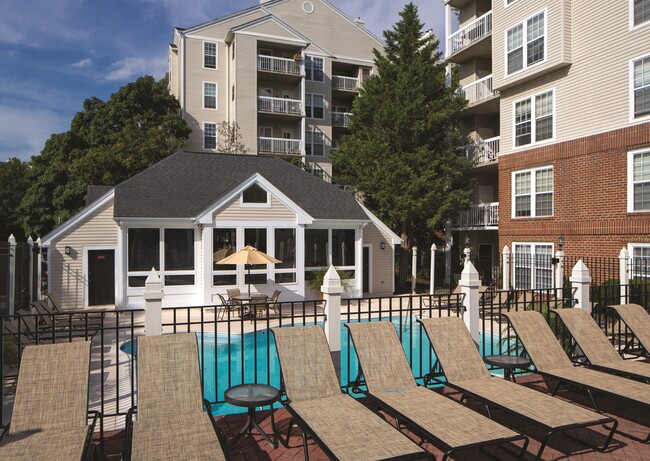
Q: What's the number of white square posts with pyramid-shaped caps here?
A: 10